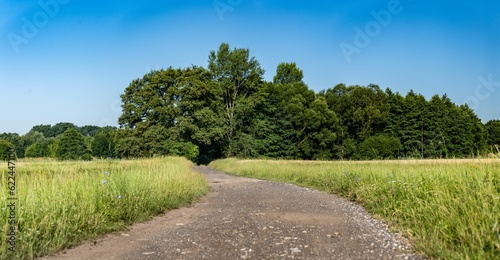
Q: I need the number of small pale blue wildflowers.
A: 3